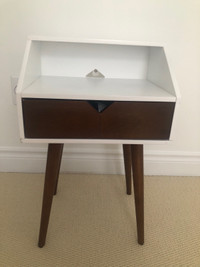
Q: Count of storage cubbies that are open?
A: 1